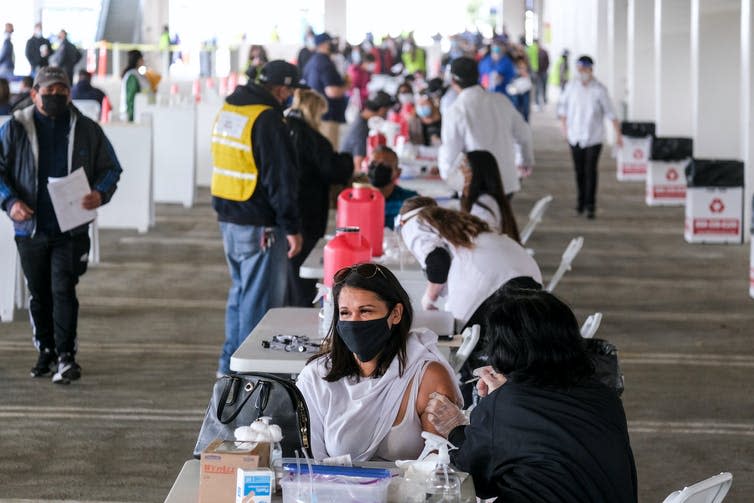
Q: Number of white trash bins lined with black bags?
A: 3